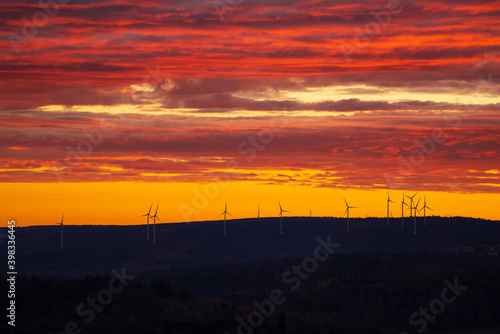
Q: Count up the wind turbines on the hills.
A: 12